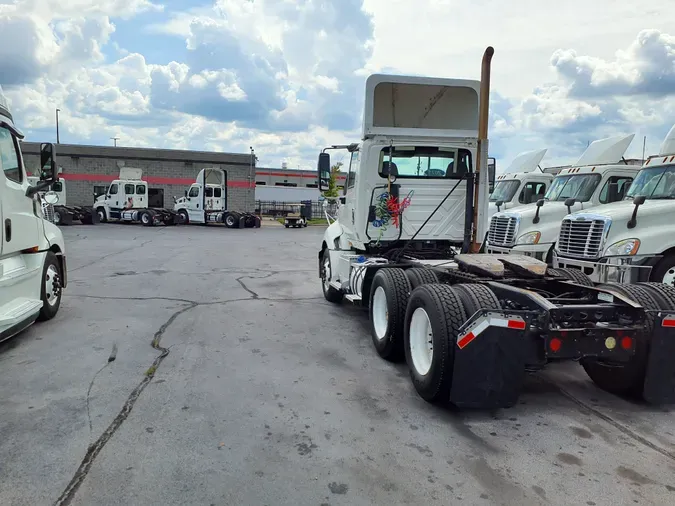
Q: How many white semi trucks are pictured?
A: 8